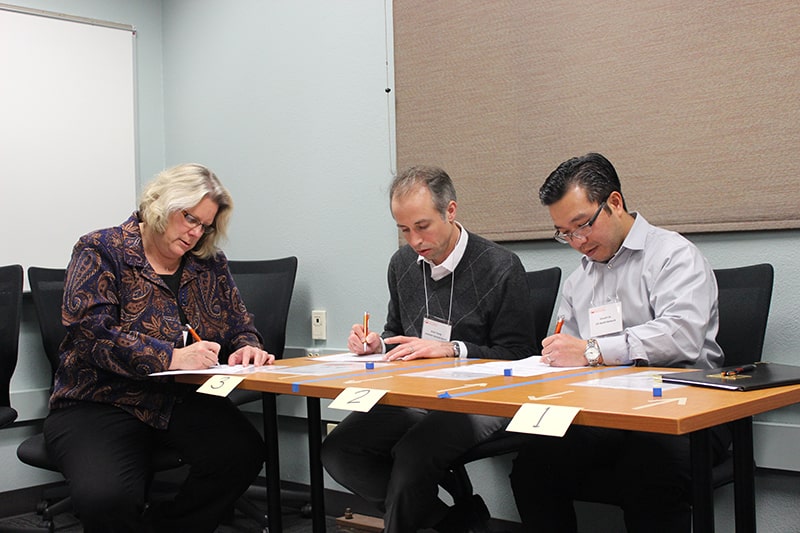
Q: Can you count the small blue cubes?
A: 3